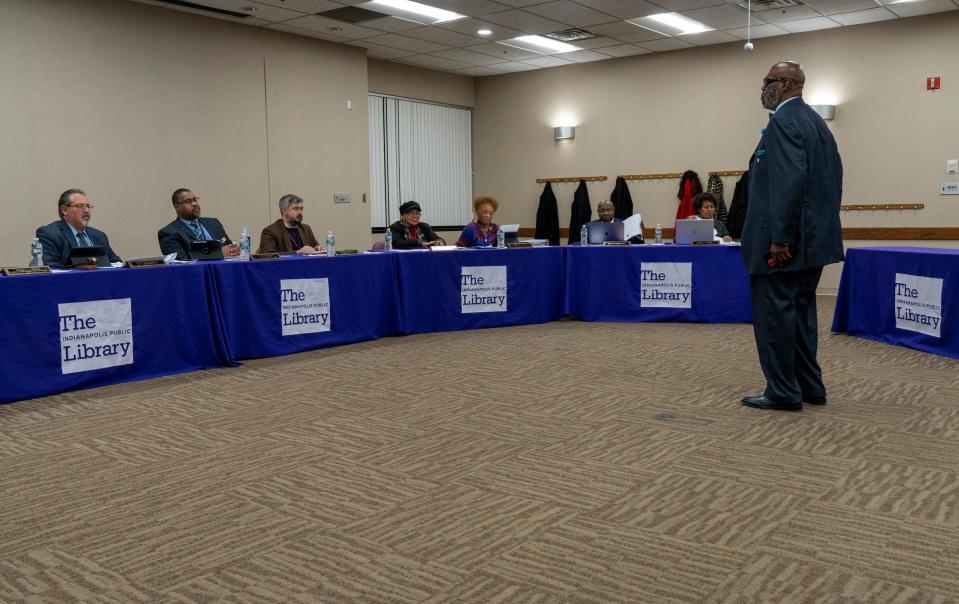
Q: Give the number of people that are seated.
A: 7